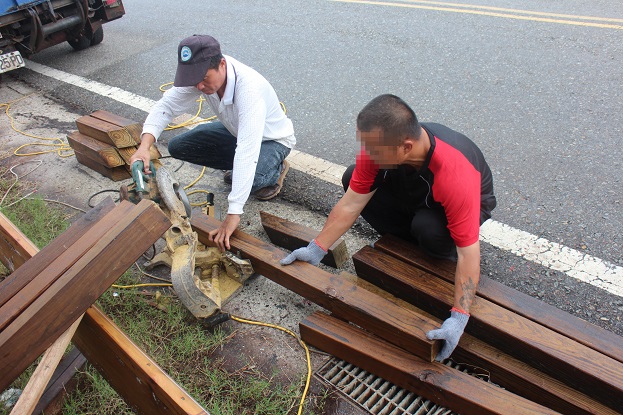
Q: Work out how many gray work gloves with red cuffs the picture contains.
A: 2